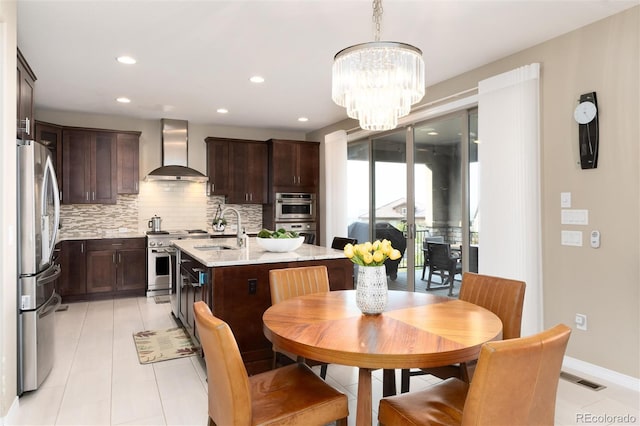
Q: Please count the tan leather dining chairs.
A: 4